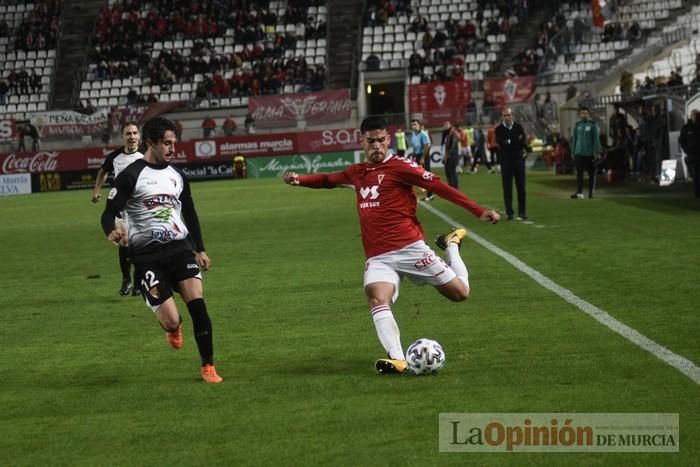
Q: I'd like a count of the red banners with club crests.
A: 2